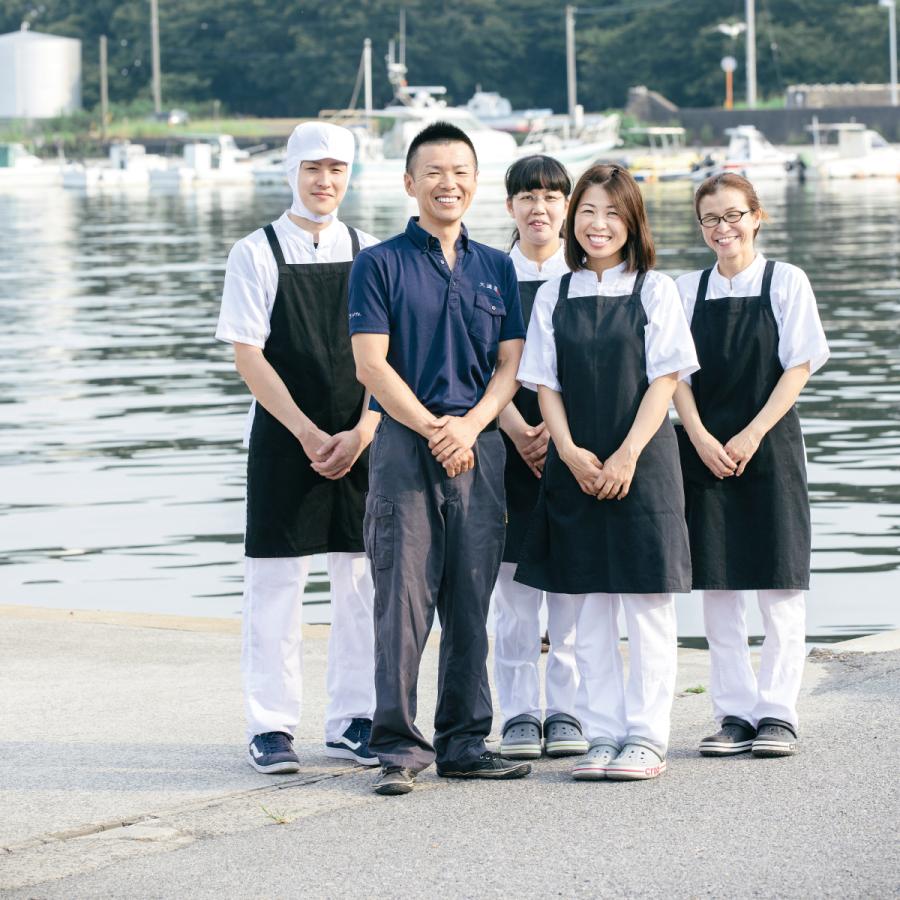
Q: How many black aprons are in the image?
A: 4